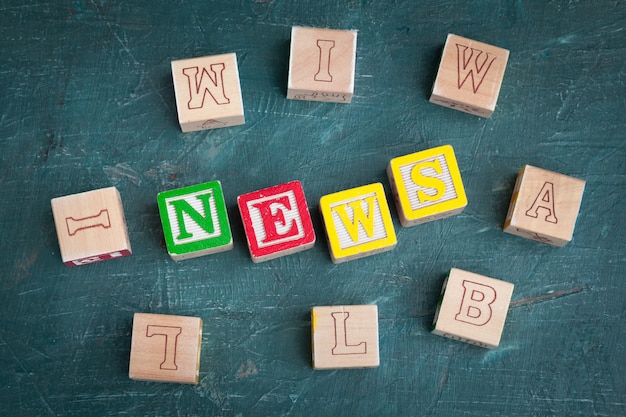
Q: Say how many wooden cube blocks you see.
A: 12